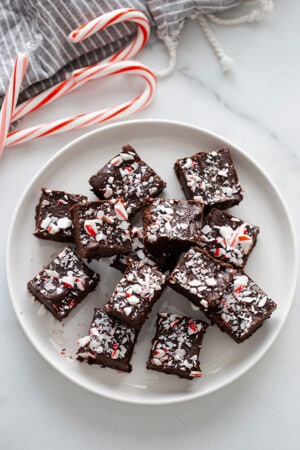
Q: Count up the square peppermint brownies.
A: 13